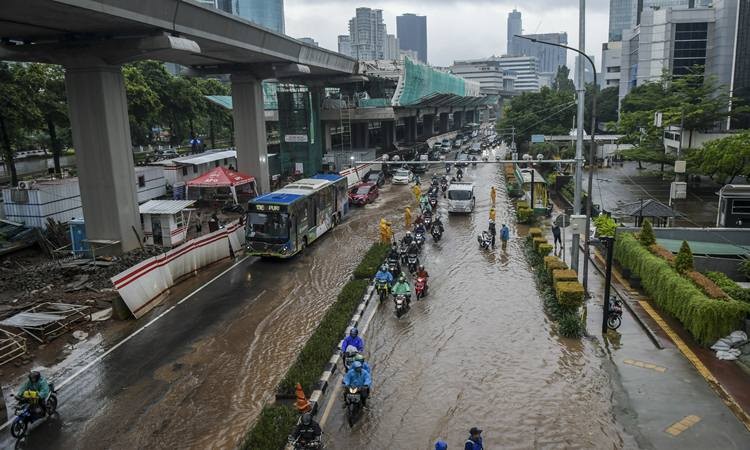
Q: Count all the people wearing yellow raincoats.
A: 6